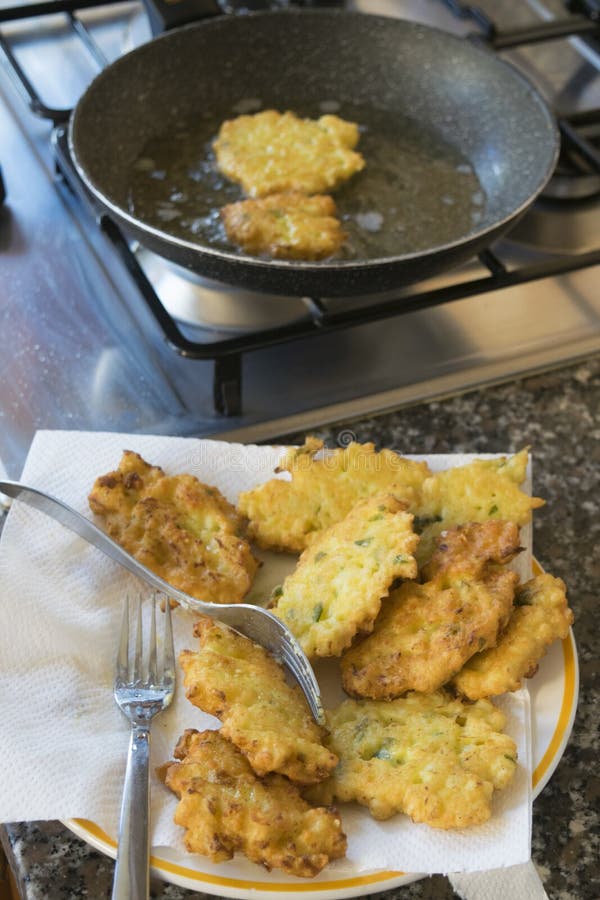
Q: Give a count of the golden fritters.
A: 11